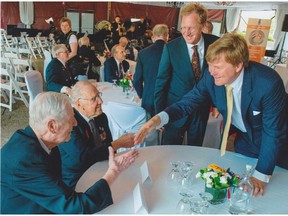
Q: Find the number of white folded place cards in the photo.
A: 2